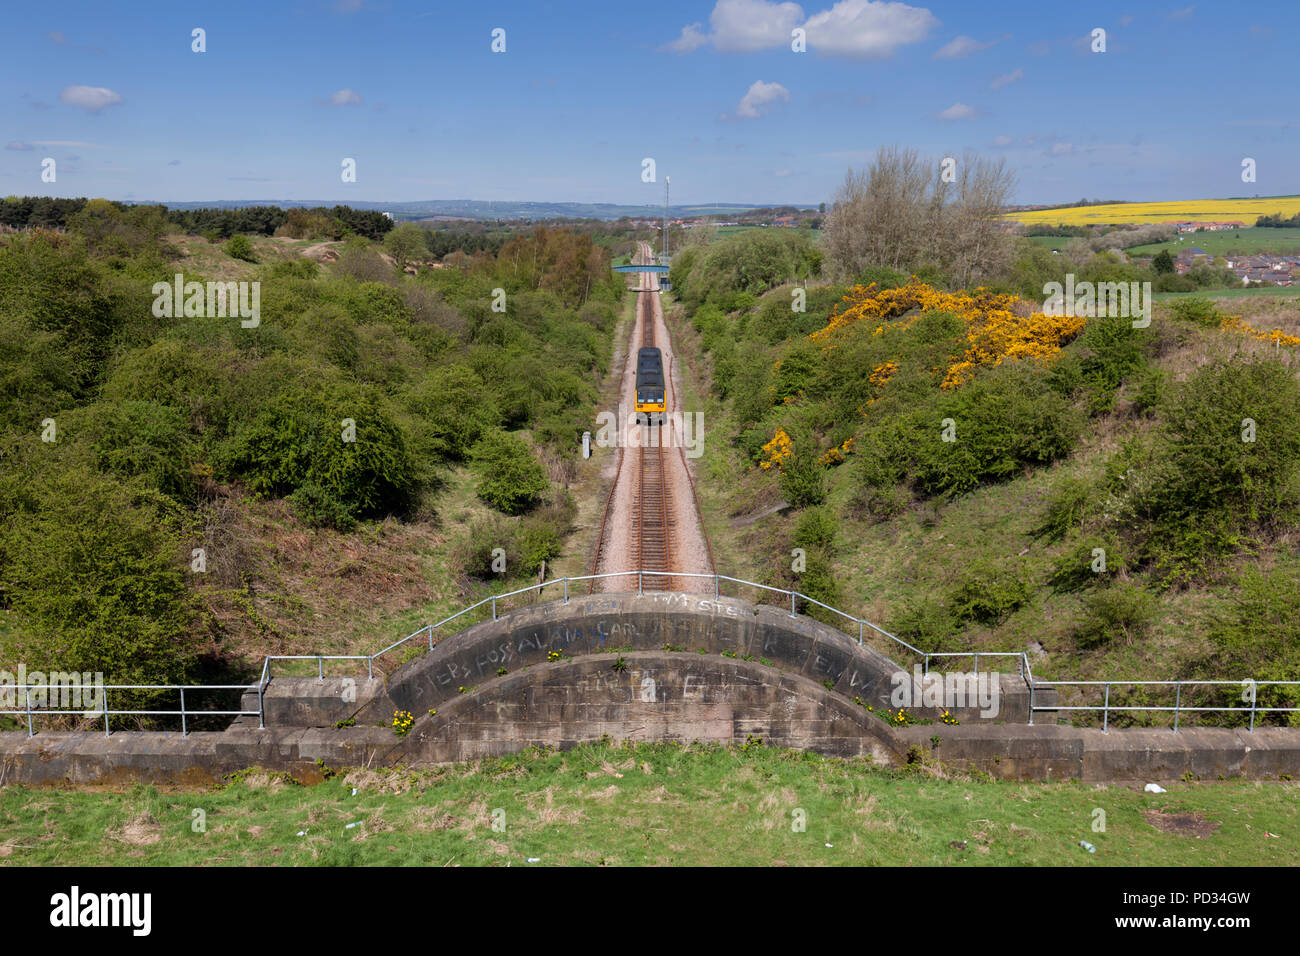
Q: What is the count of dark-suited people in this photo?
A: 0